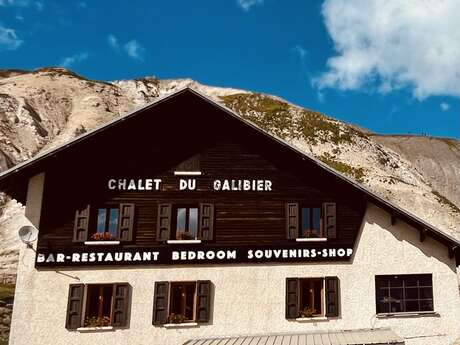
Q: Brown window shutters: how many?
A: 12